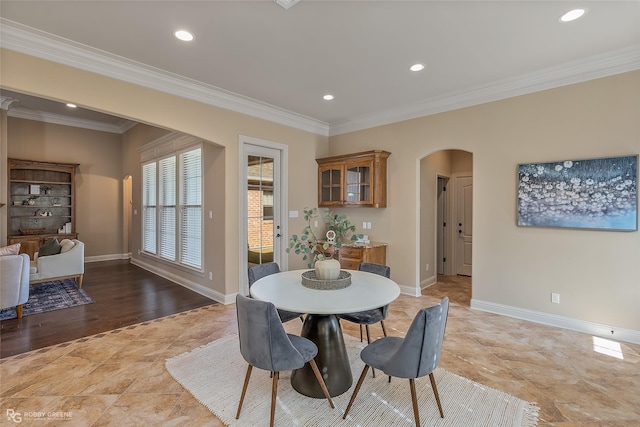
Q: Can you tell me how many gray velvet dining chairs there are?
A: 4